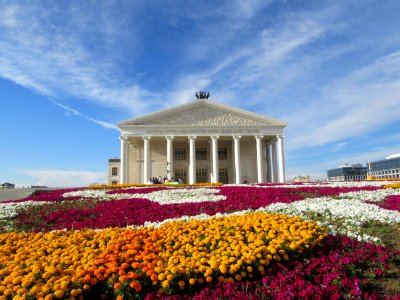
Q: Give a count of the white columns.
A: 8